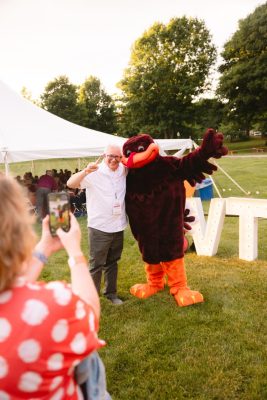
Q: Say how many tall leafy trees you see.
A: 4